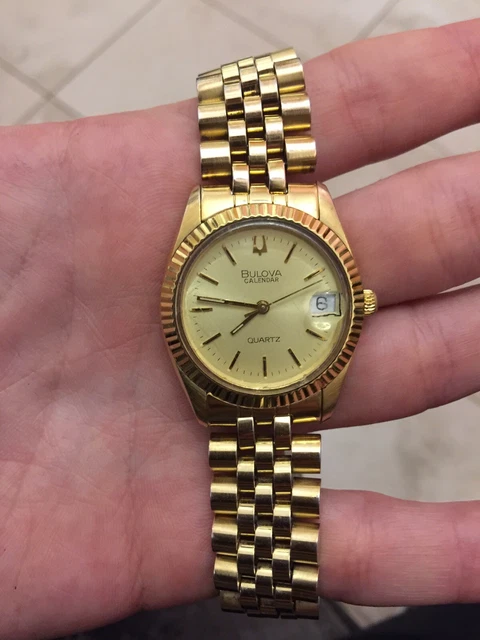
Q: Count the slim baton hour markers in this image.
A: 10